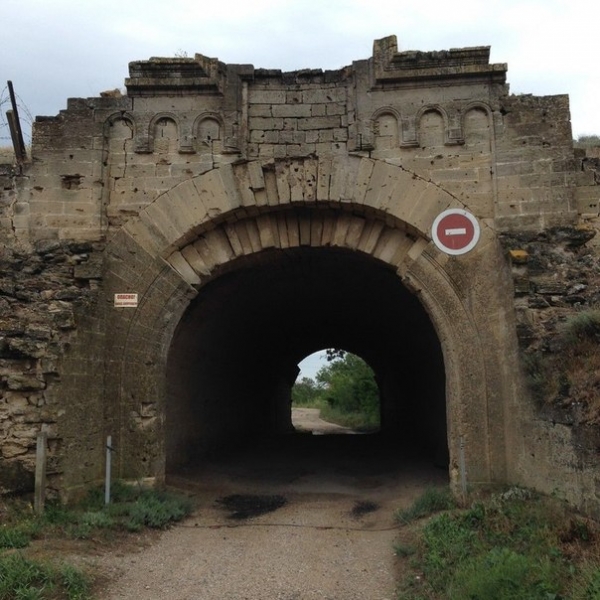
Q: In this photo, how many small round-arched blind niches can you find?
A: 6